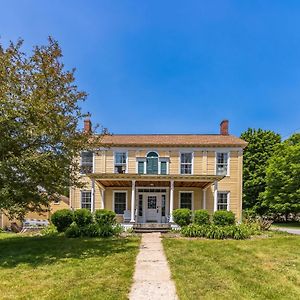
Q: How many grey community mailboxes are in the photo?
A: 0